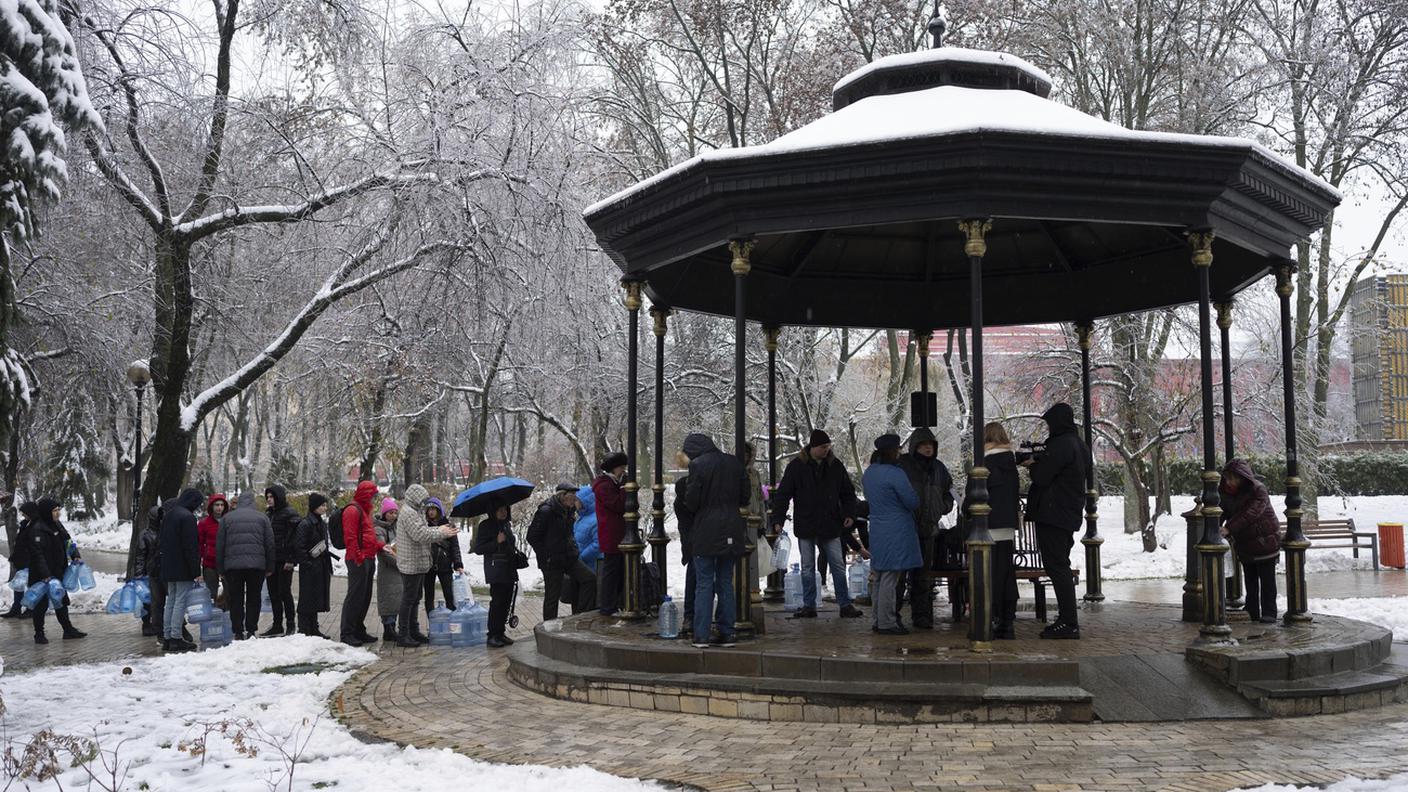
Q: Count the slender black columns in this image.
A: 10